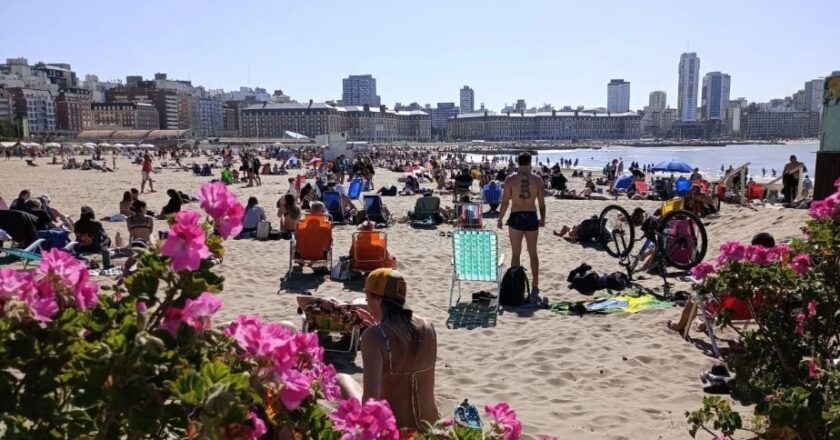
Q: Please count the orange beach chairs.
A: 2